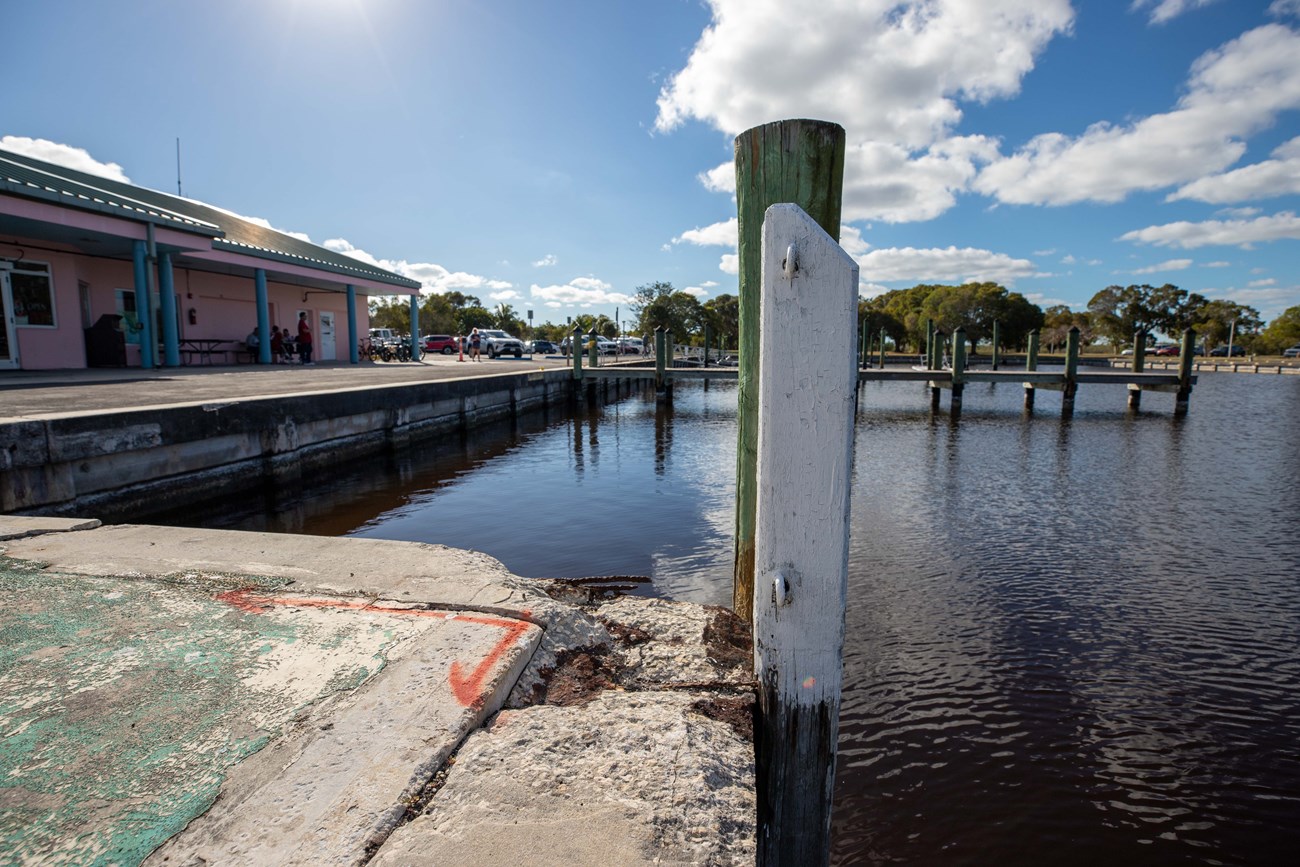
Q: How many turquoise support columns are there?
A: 5